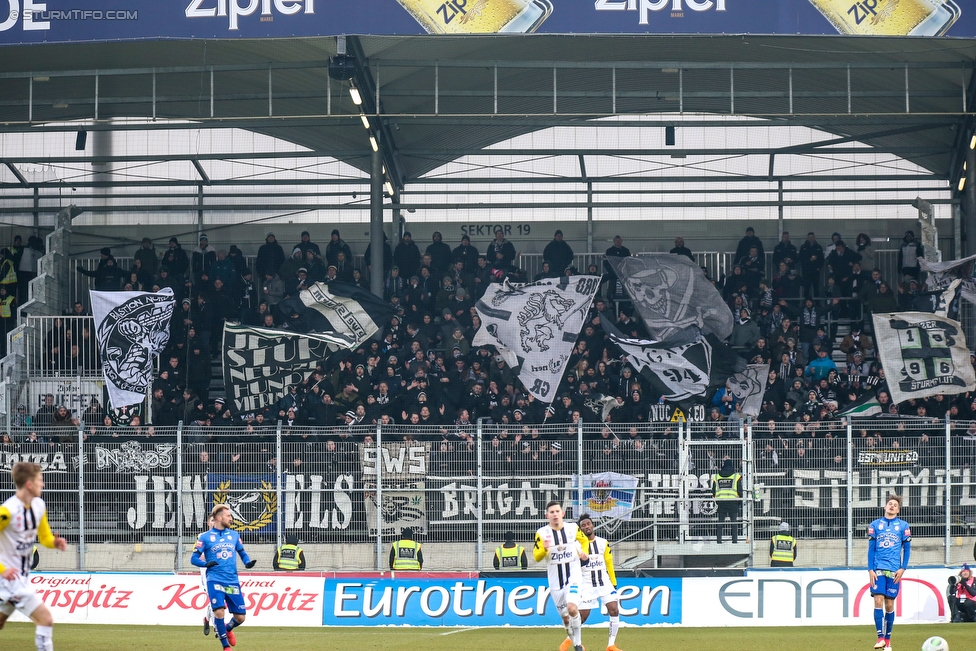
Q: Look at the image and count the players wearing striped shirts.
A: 3